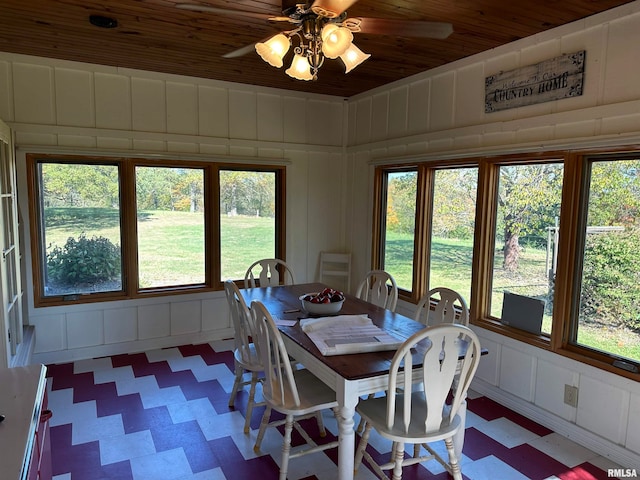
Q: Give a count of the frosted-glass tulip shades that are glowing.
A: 4